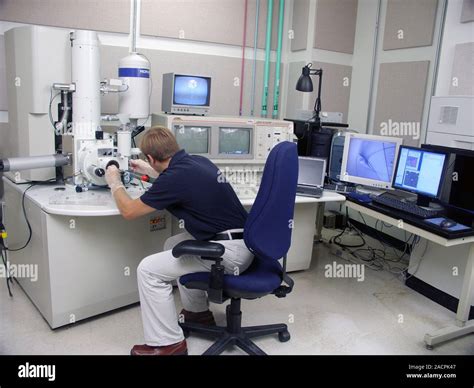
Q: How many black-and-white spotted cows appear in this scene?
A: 0